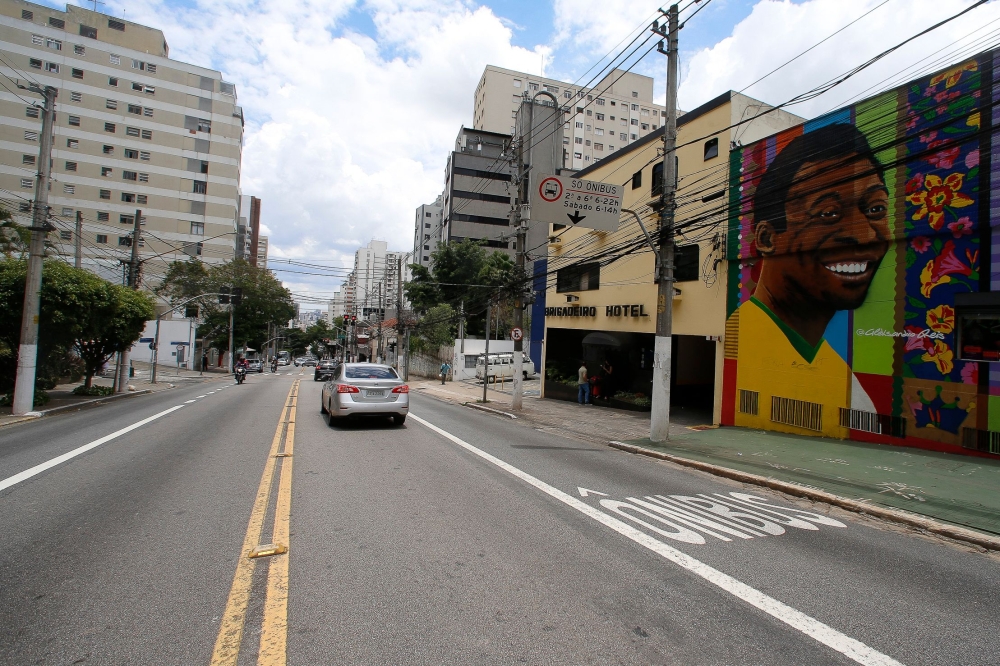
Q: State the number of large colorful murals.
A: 1